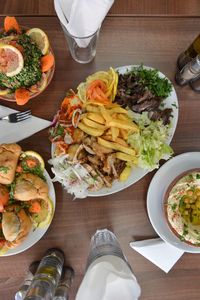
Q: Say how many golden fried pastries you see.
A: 3